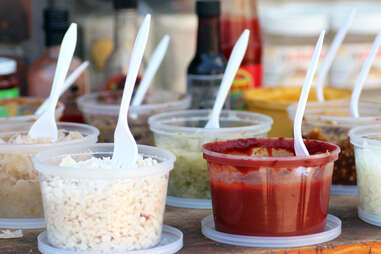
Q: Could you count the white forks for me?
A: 8